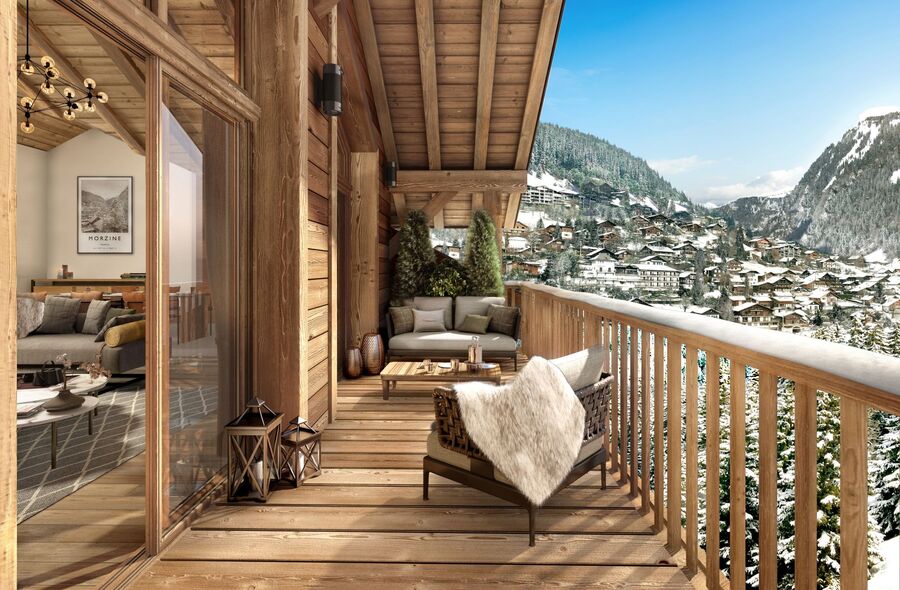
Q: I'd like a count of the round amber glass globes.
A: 12